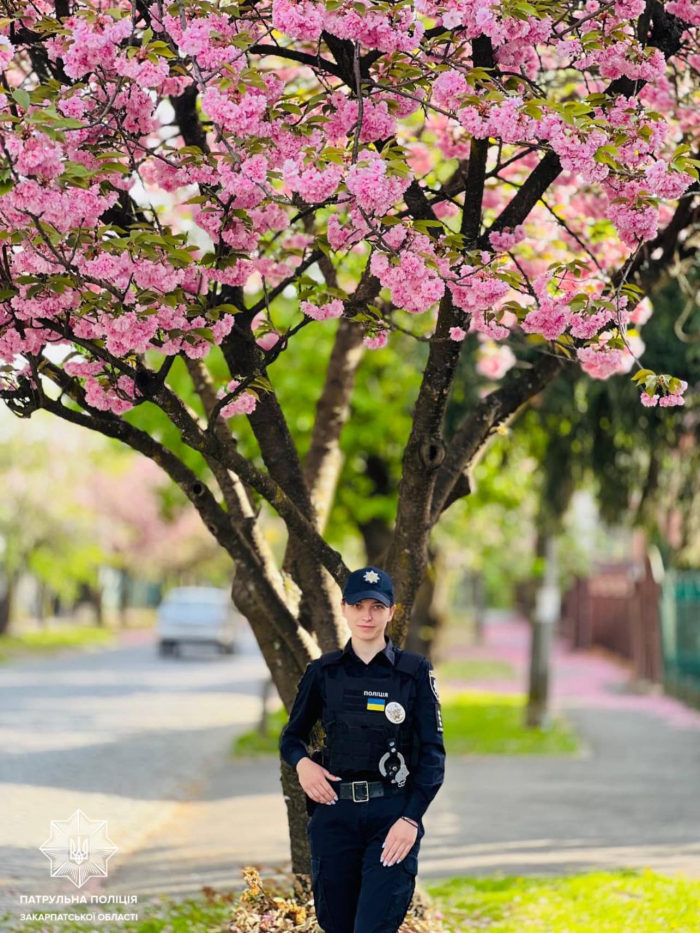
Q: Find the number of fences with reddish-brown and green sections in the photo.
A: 1